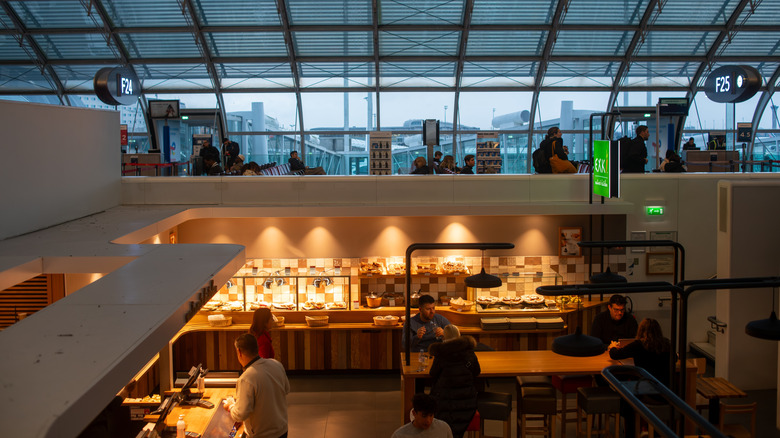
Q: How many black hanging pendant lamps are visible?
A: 4